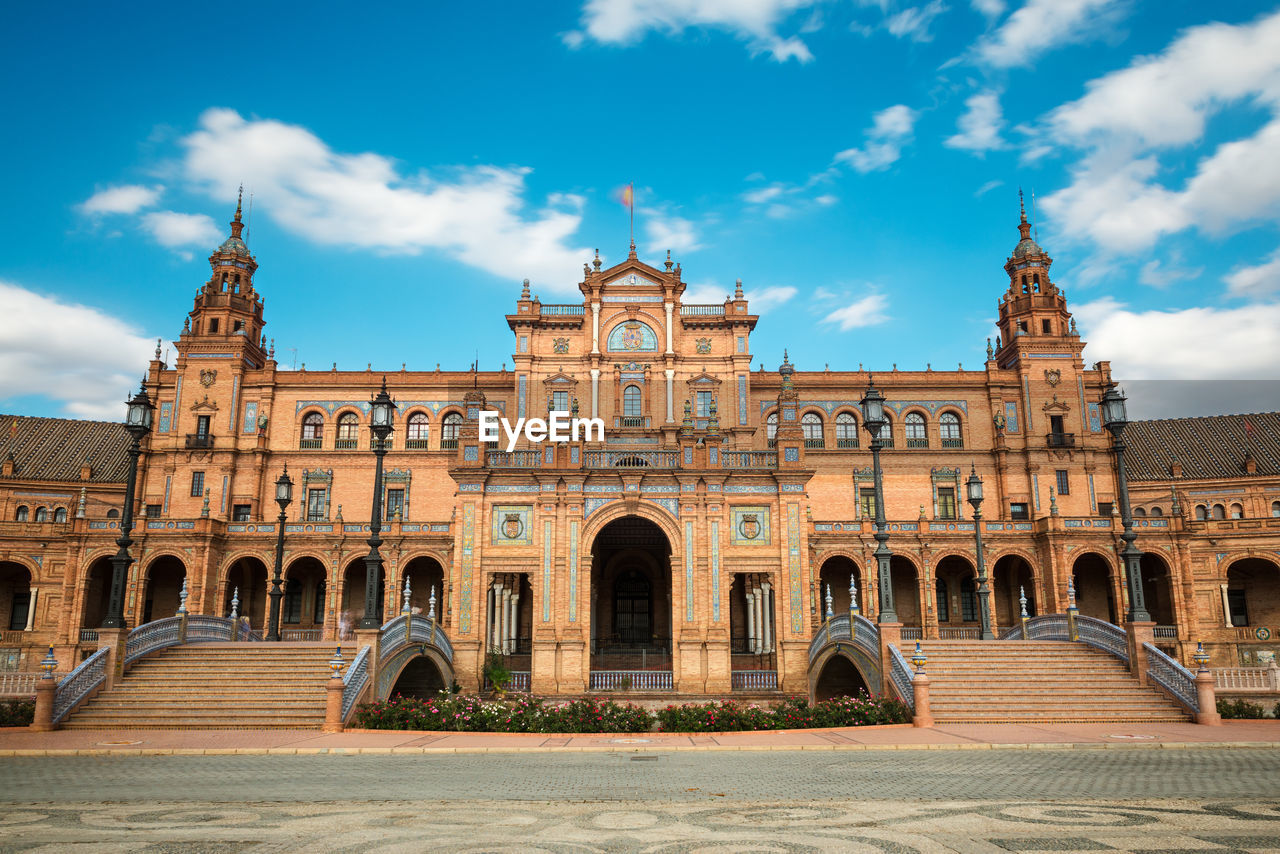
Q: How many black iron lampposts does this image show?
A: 6